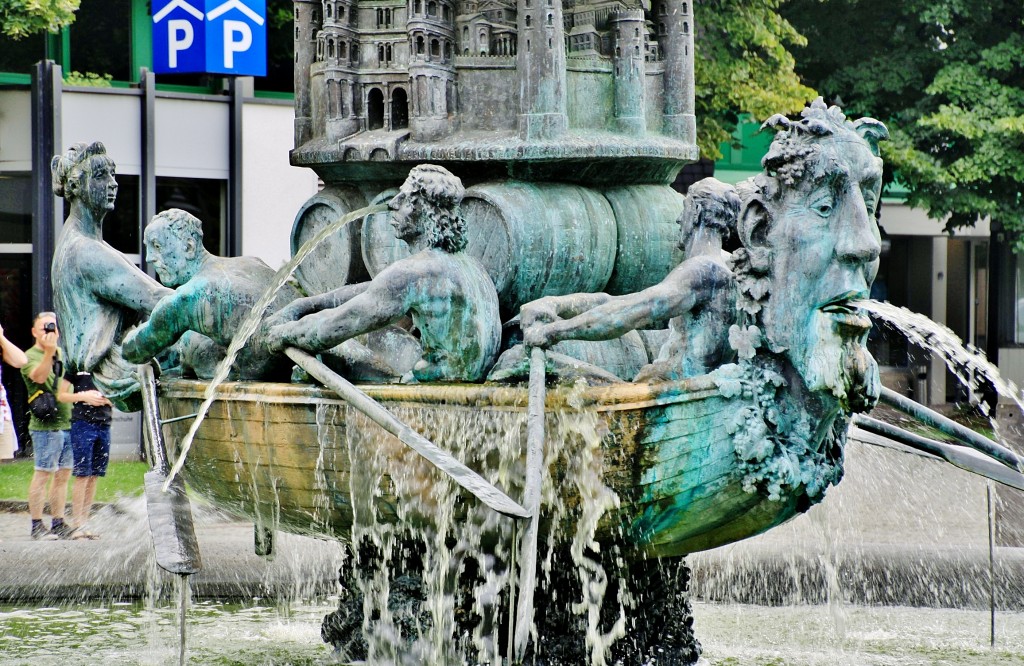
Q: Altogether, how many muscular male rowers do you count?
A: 3